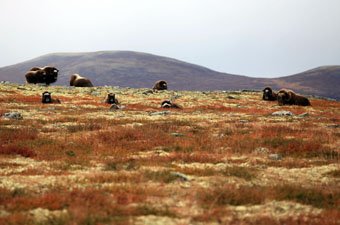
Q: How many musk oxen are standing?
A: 2